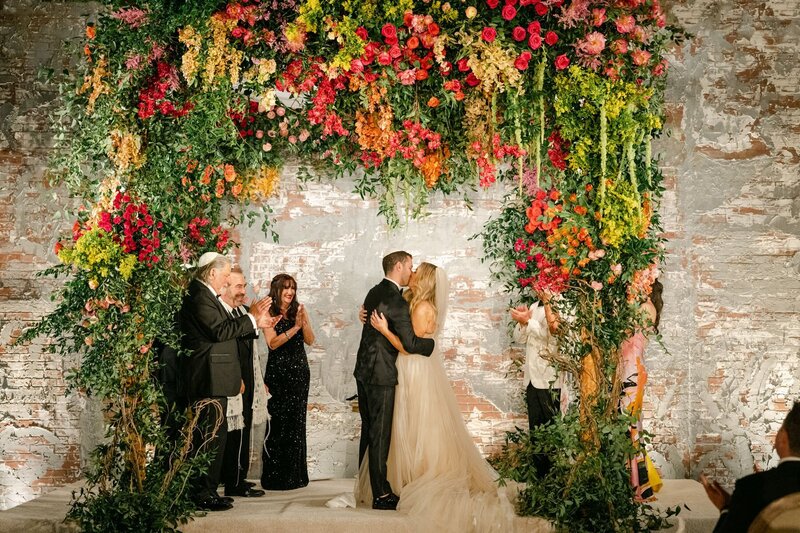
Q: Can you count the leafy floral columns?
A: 2